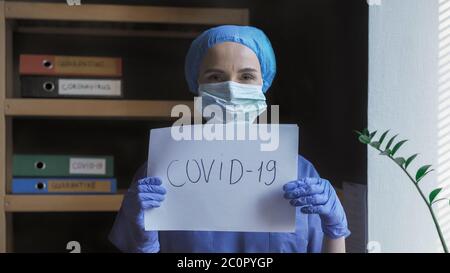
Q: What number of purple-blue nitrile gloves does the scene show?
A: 2